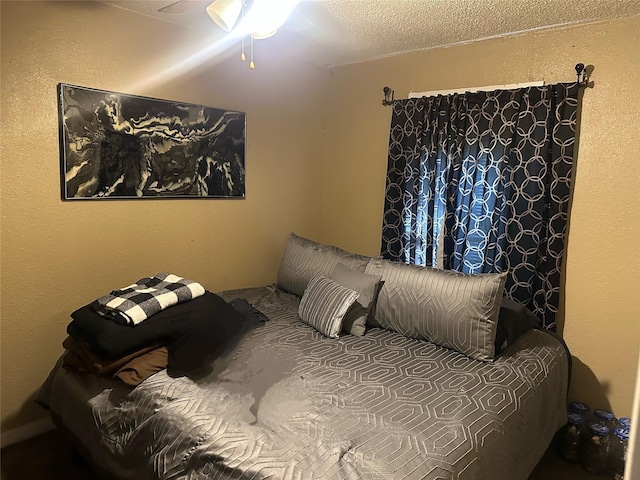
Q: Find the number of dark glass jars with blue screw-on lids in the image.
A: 6